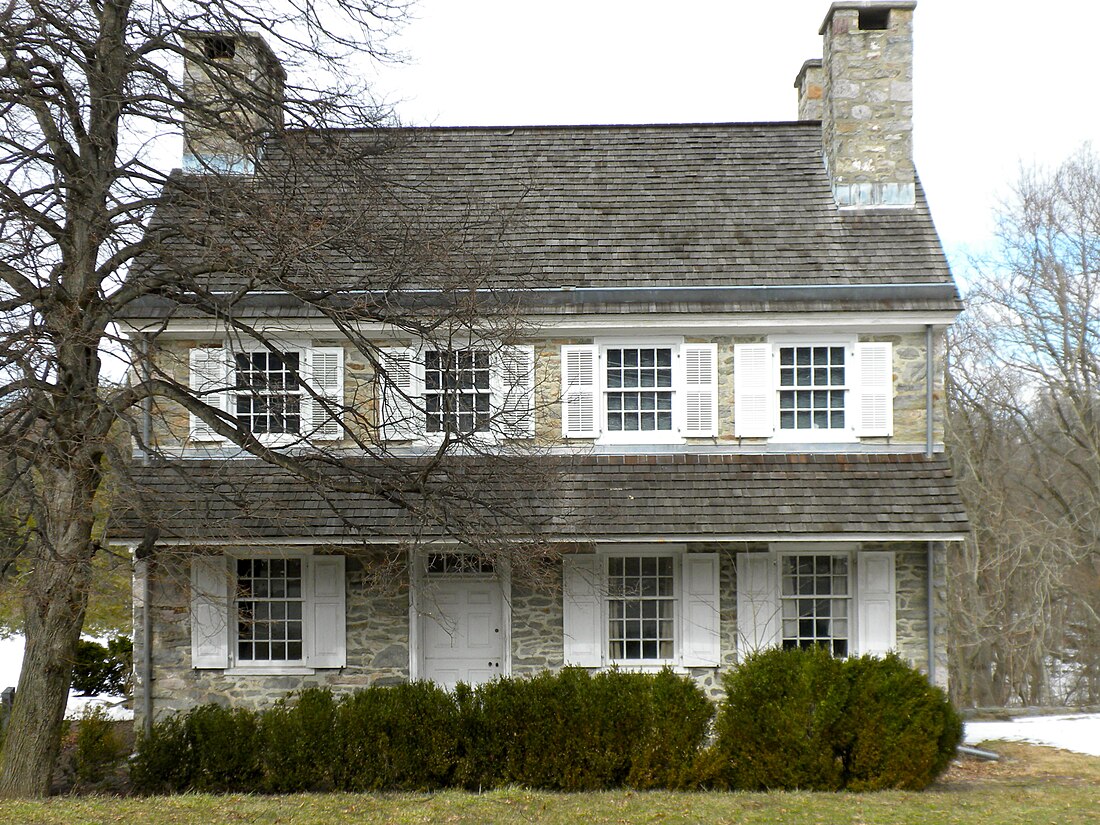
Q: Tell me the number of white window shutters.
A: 14